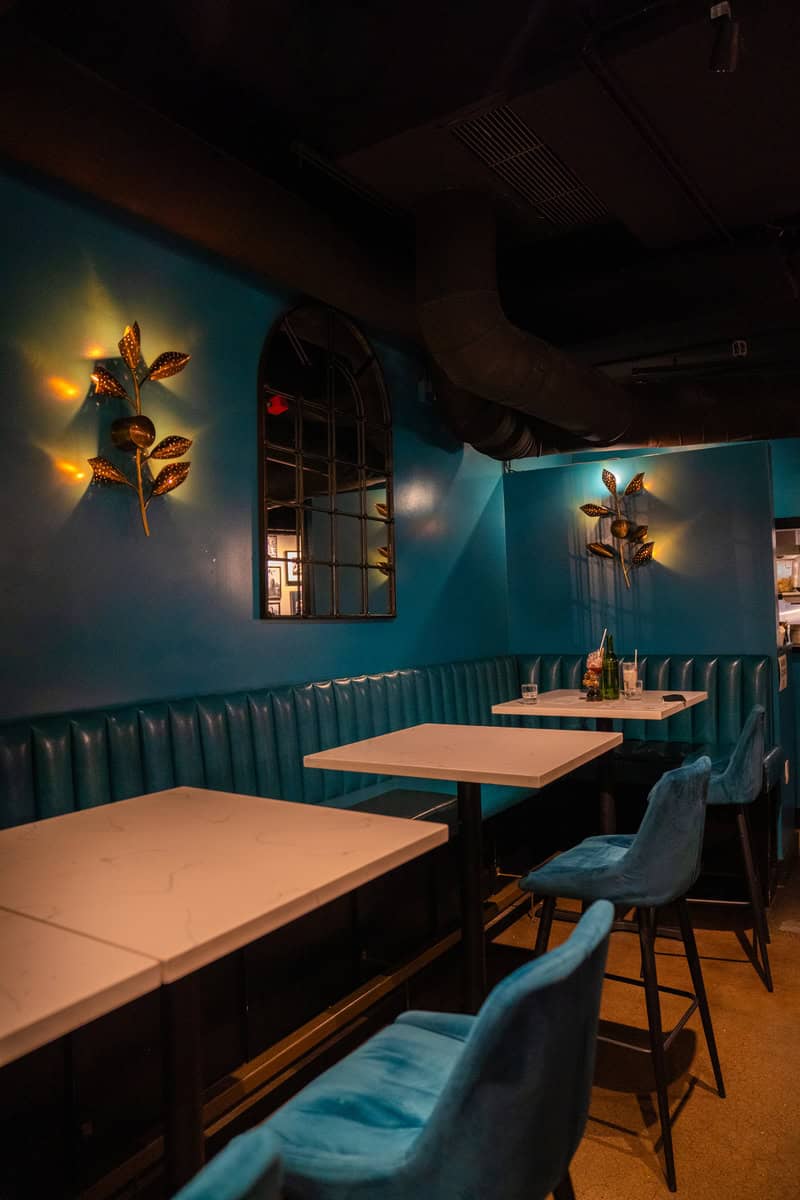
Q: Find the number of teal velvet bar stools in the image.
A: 4